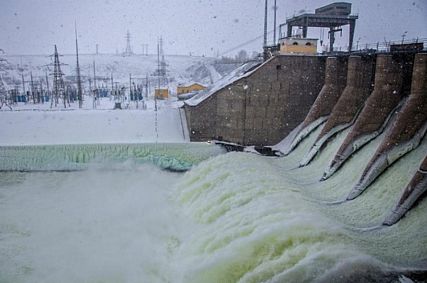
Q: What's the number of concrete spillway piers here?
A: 5